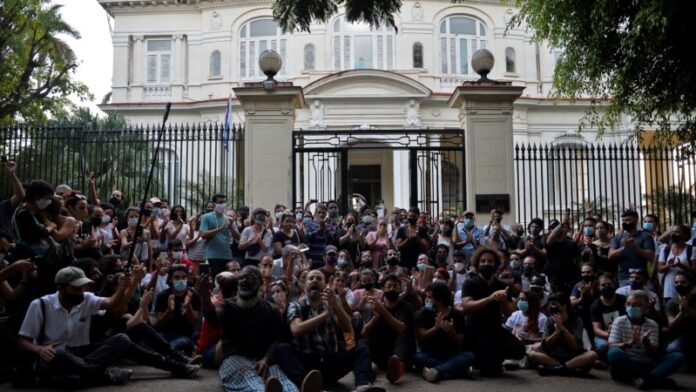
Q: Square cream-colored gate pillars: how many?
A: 2